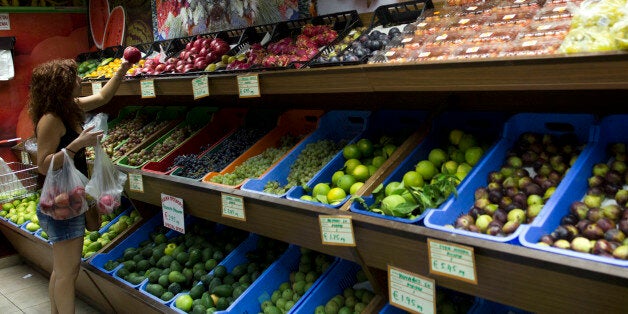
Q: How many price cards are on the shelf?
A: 10